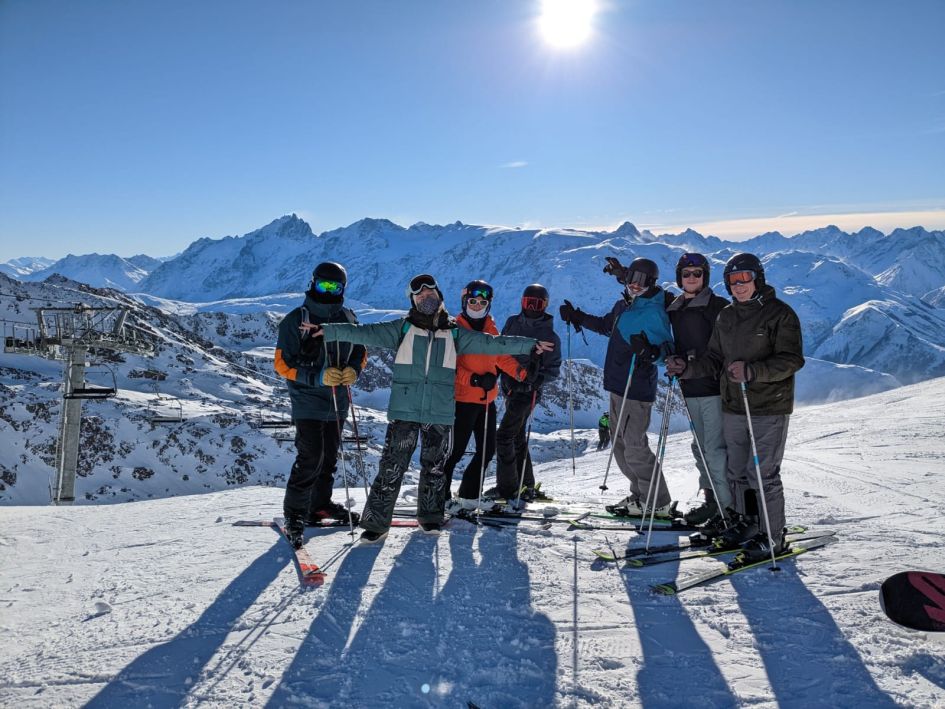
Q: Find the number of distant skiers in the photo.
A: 1